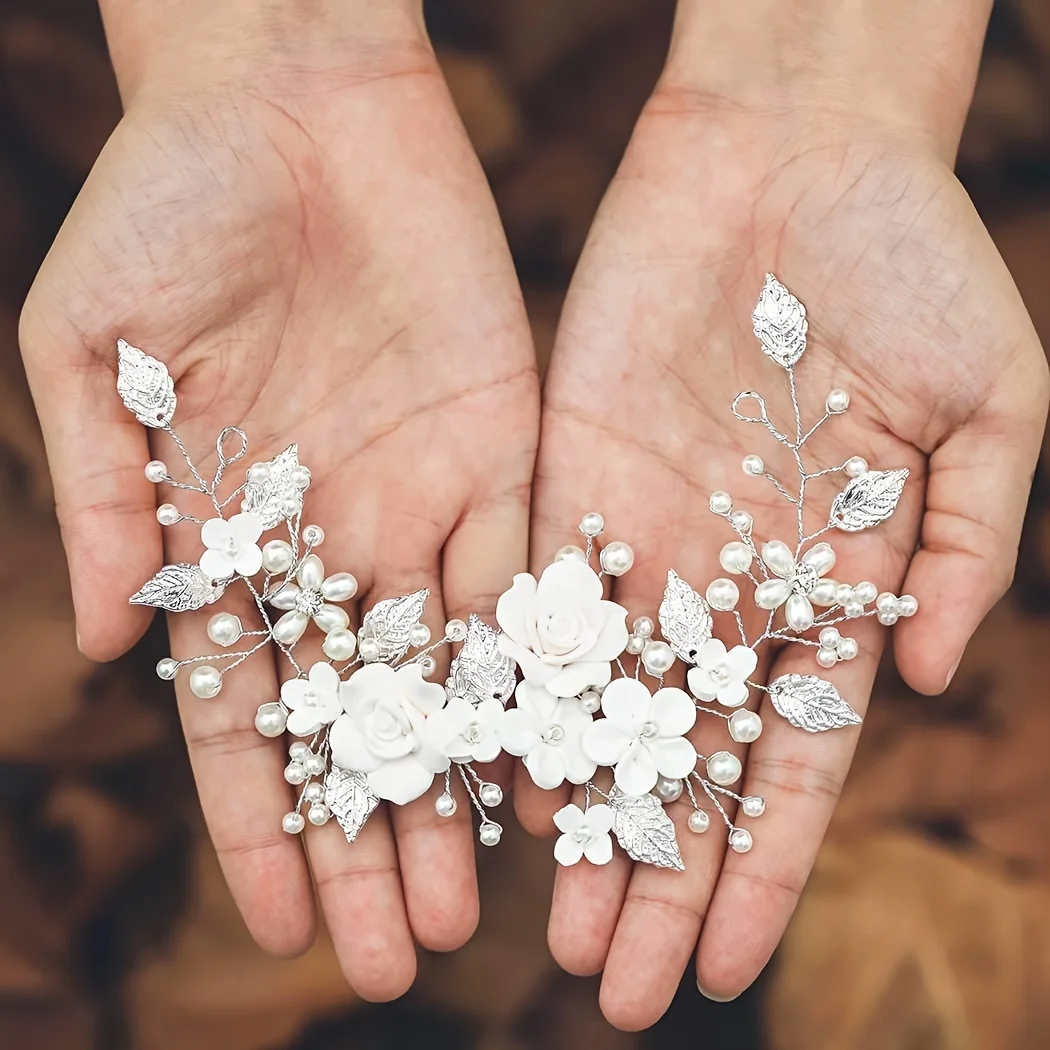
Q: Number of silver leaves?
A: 11